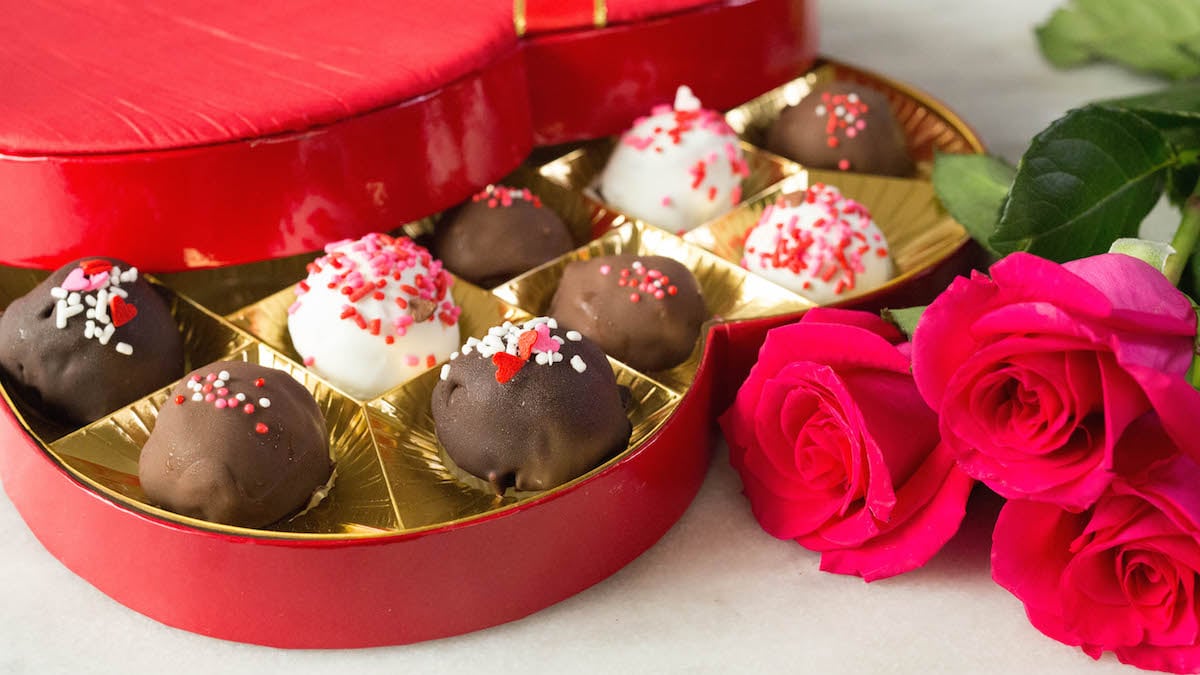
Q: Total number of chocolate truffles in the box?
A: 9